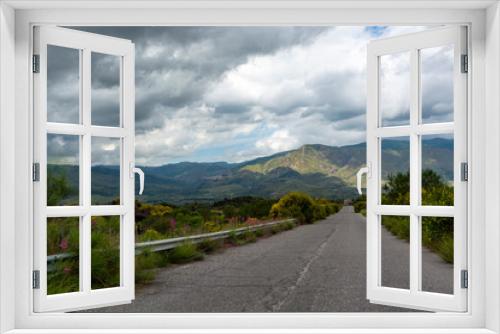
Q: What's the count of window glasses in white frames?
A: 12